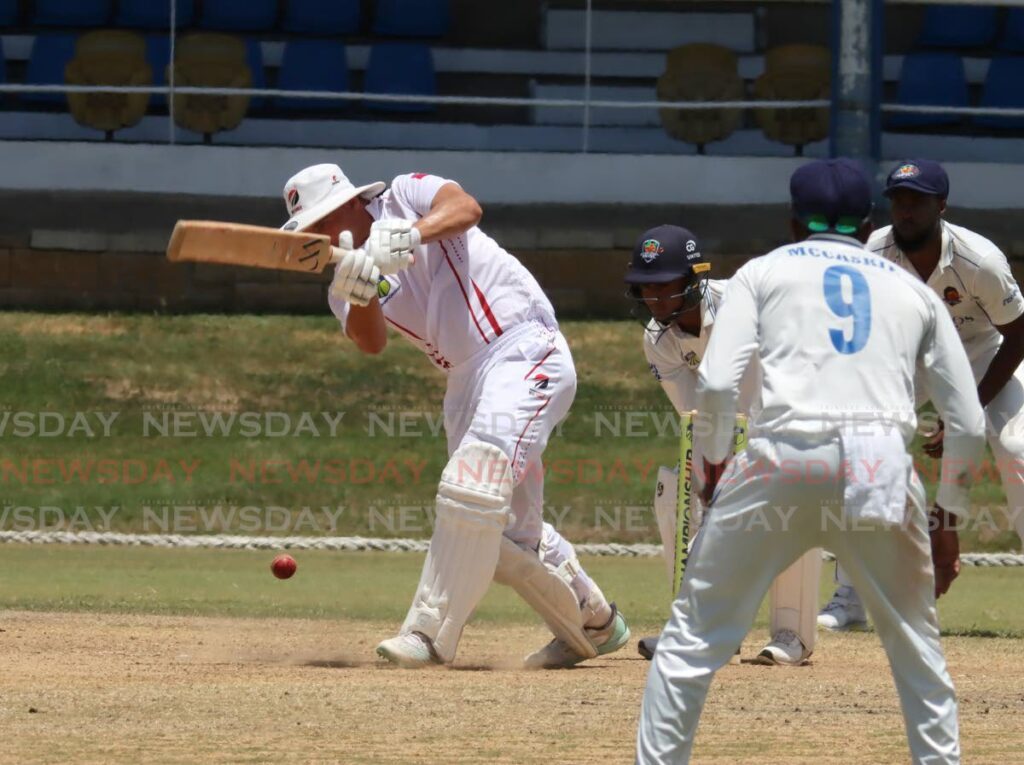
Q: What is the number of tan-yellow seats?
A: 4